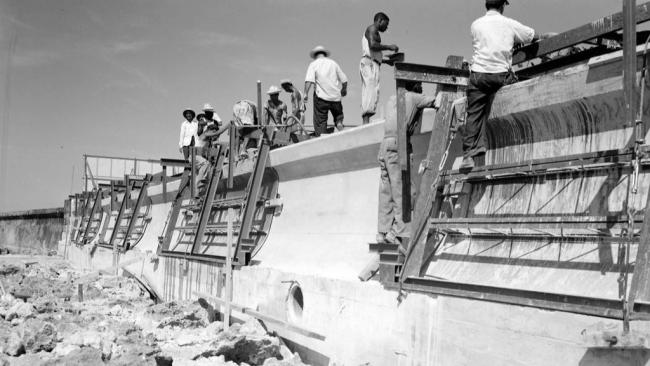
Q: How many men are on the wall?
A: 11